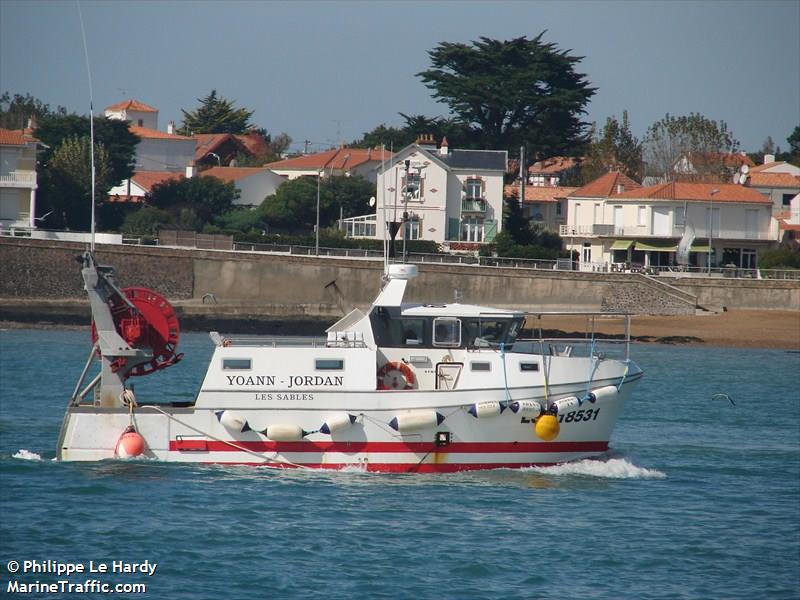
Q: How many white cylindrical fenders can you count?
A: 8